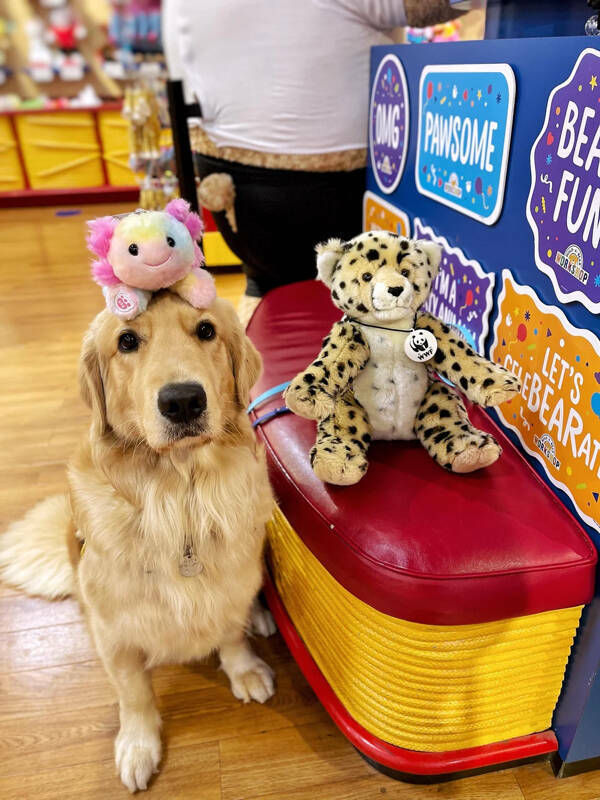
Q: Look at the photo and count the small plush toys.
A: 2